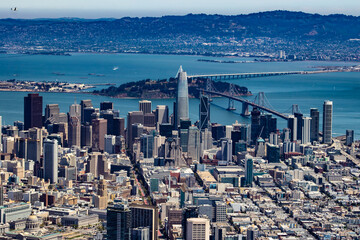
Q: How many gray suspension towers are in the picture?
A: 4